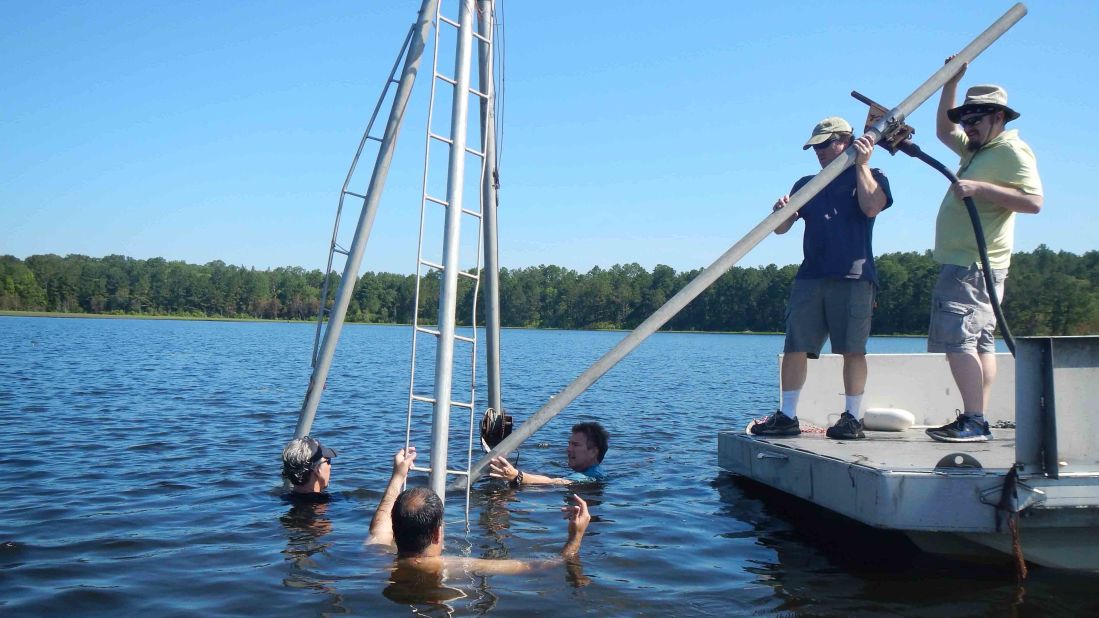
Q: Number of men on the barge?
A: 2